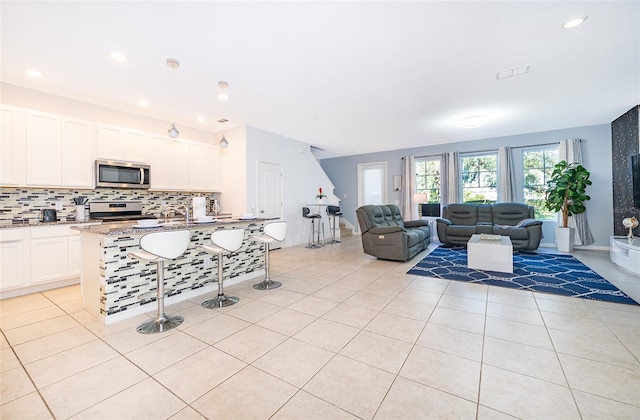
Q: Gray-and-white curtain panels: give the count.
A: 4